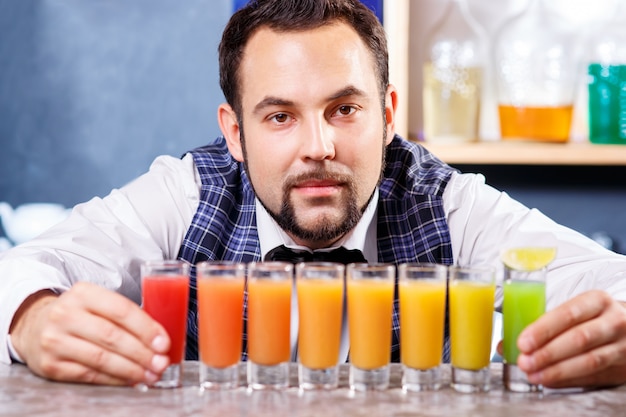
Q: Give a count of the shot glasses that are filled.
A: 8